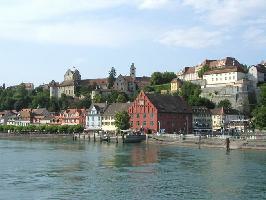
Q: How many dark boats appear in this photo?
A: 1